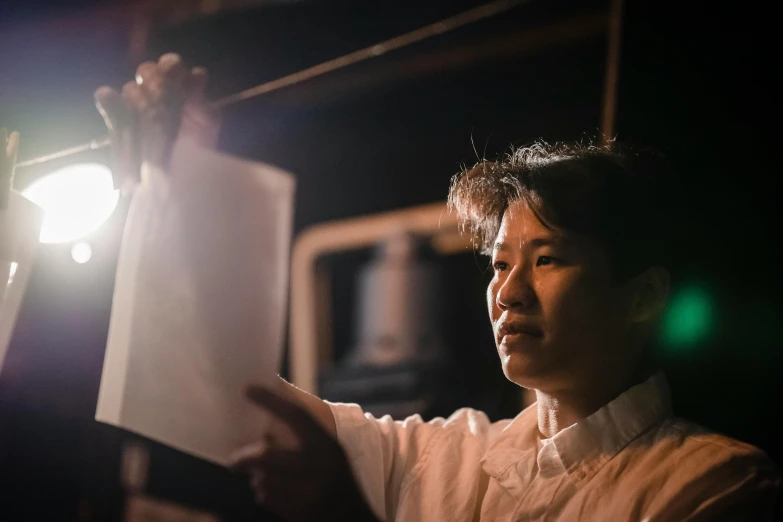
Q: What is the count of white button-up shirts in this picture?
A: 1